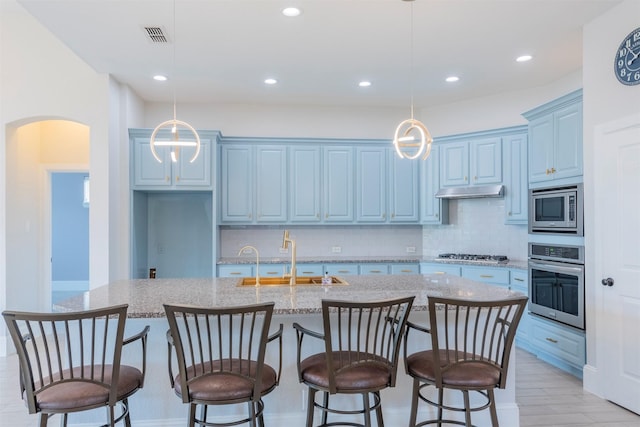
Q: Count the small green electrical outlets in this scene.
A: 0